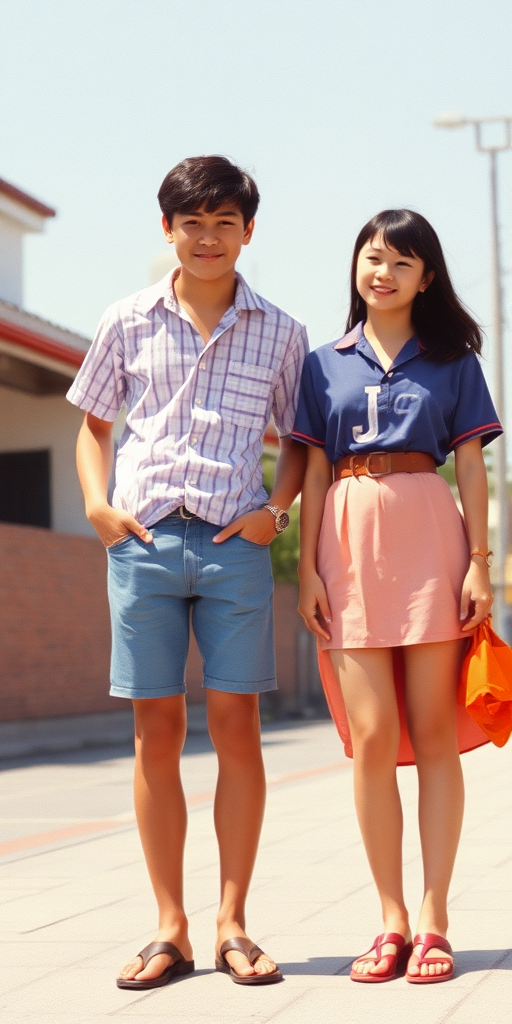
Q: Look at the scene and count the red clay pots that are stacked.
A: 0